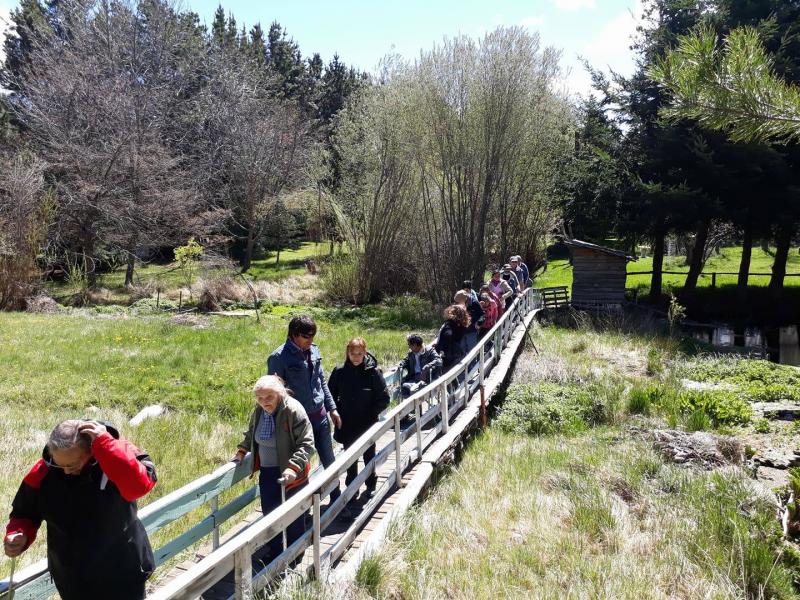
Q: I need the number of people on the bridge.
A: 14